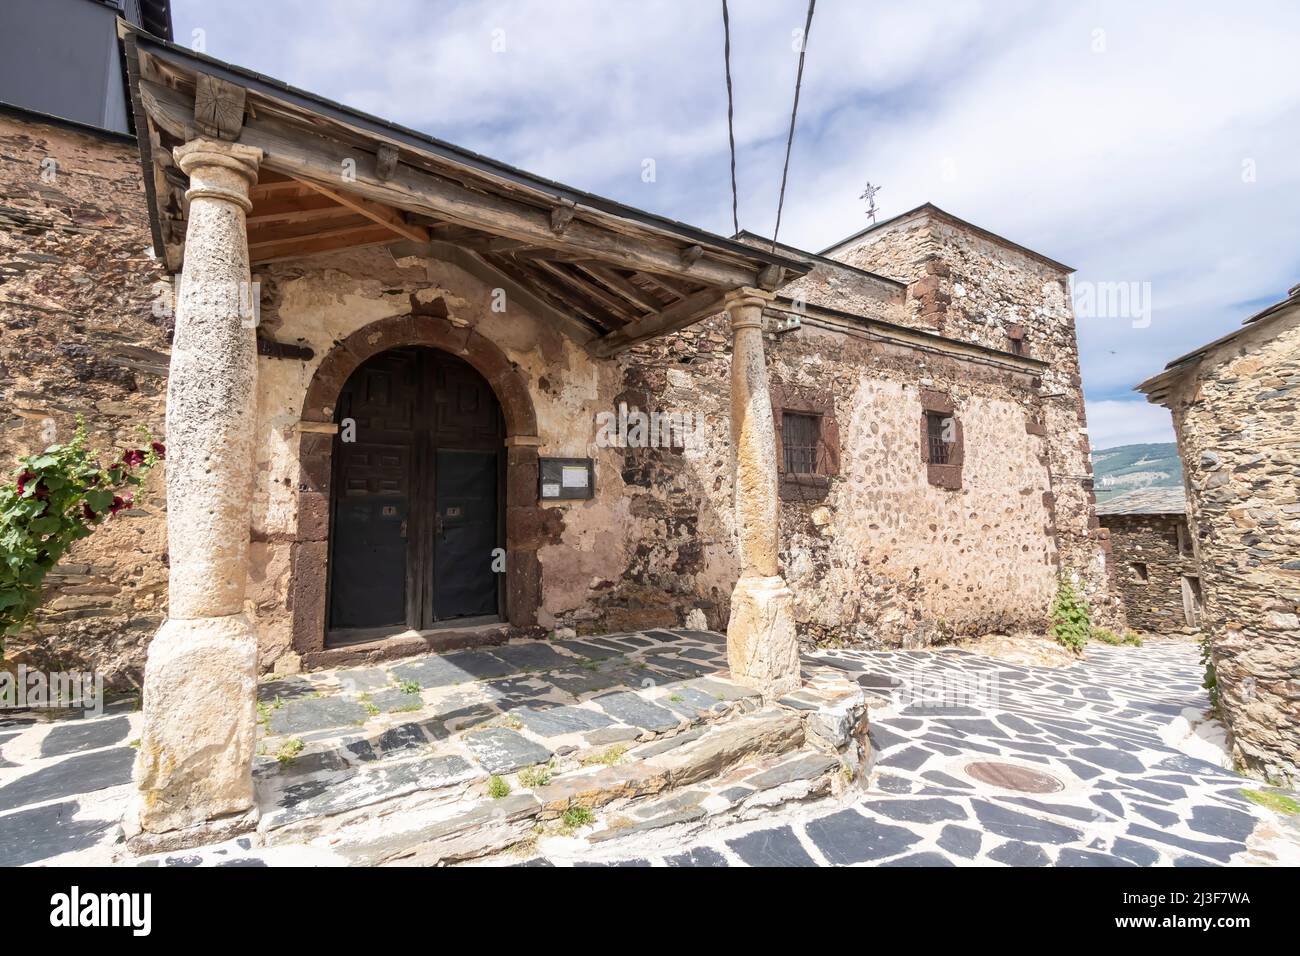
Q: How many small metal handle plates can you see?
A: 2